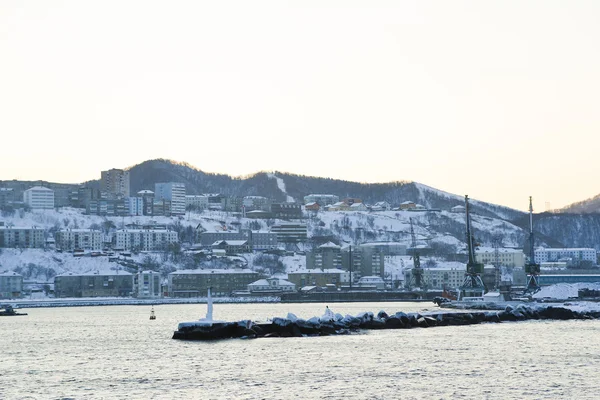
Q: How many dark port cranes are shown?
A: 3